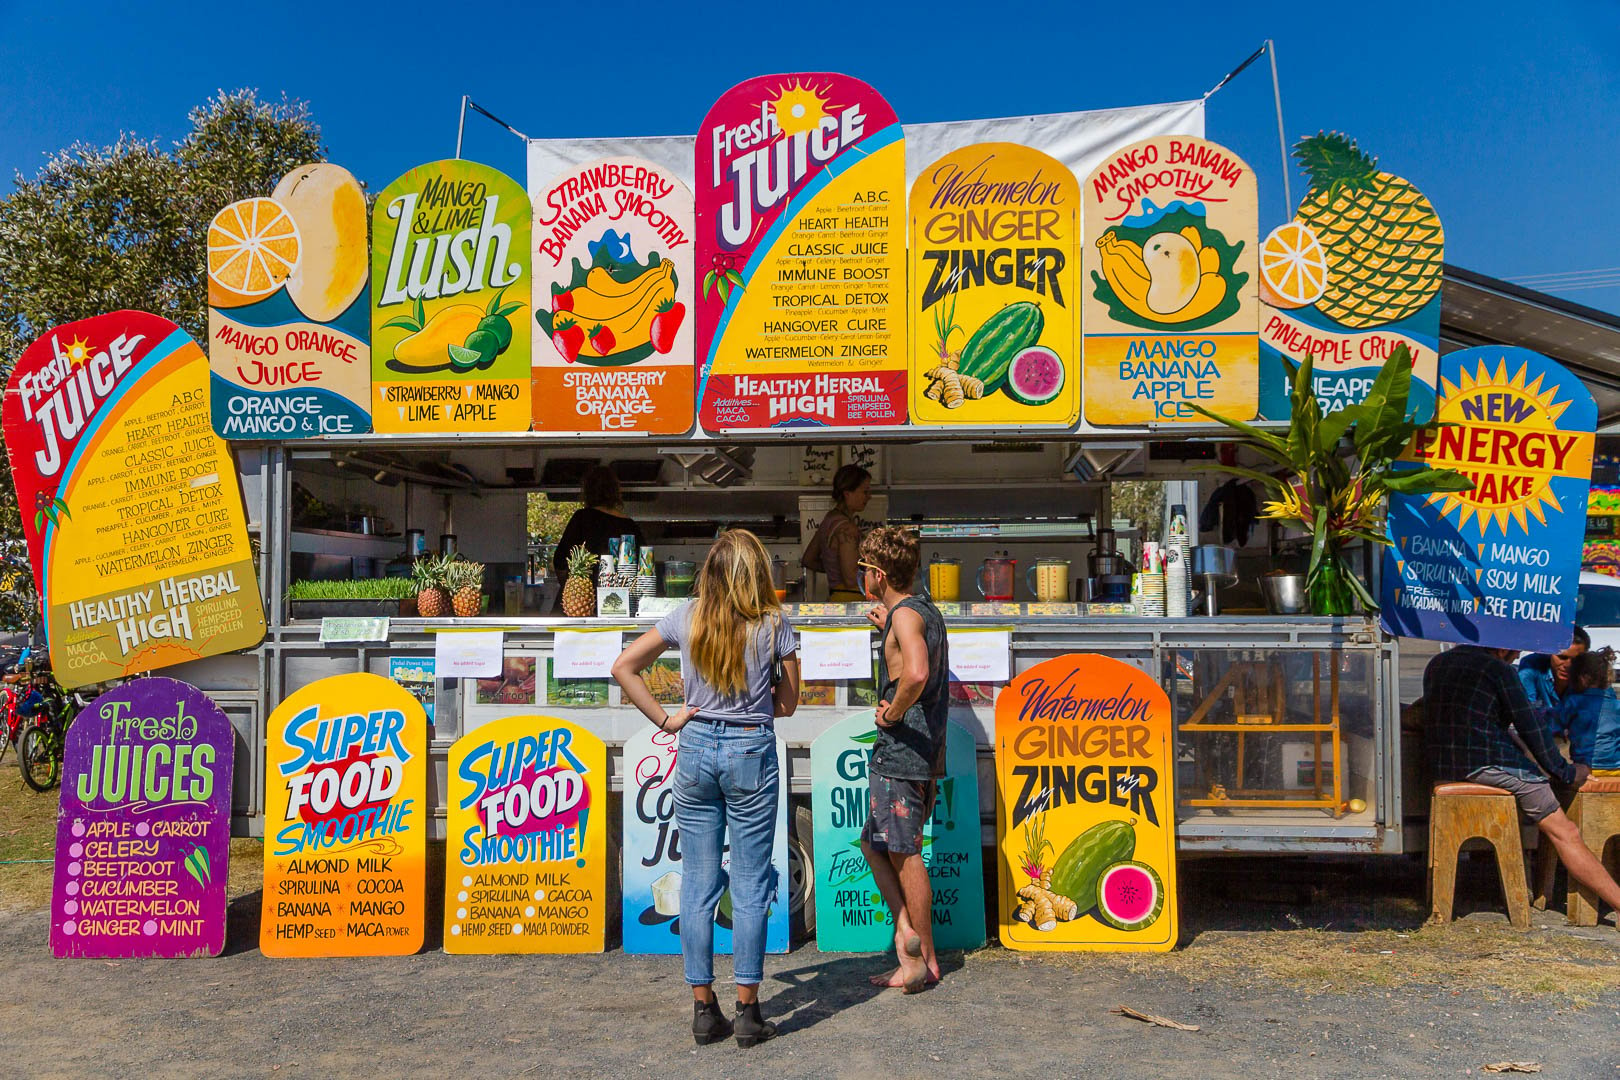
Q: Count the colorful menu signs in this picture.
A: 15